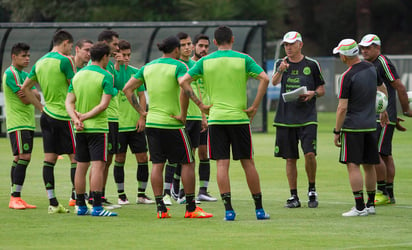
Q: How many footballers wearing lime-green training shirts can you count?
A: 10